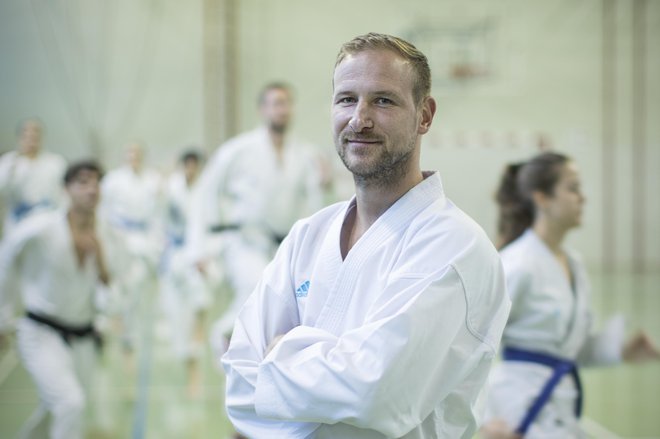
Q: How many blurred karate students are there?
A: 6